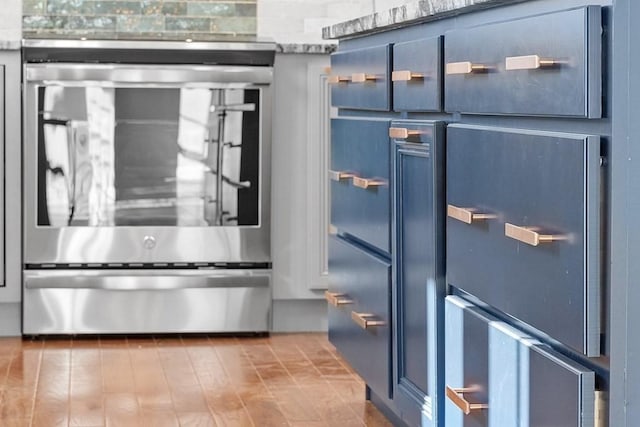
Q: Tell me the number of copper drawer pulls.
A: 13